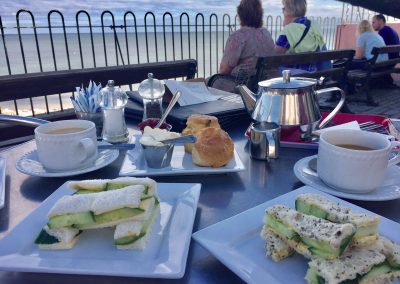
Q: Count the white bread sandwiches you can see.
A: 4